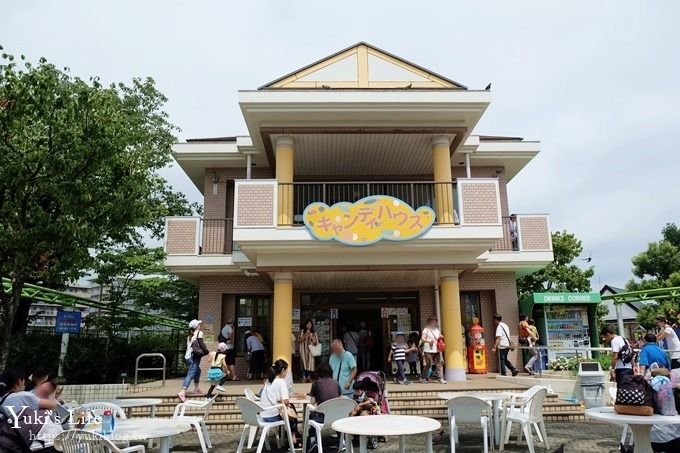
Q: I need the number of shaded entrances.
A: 1